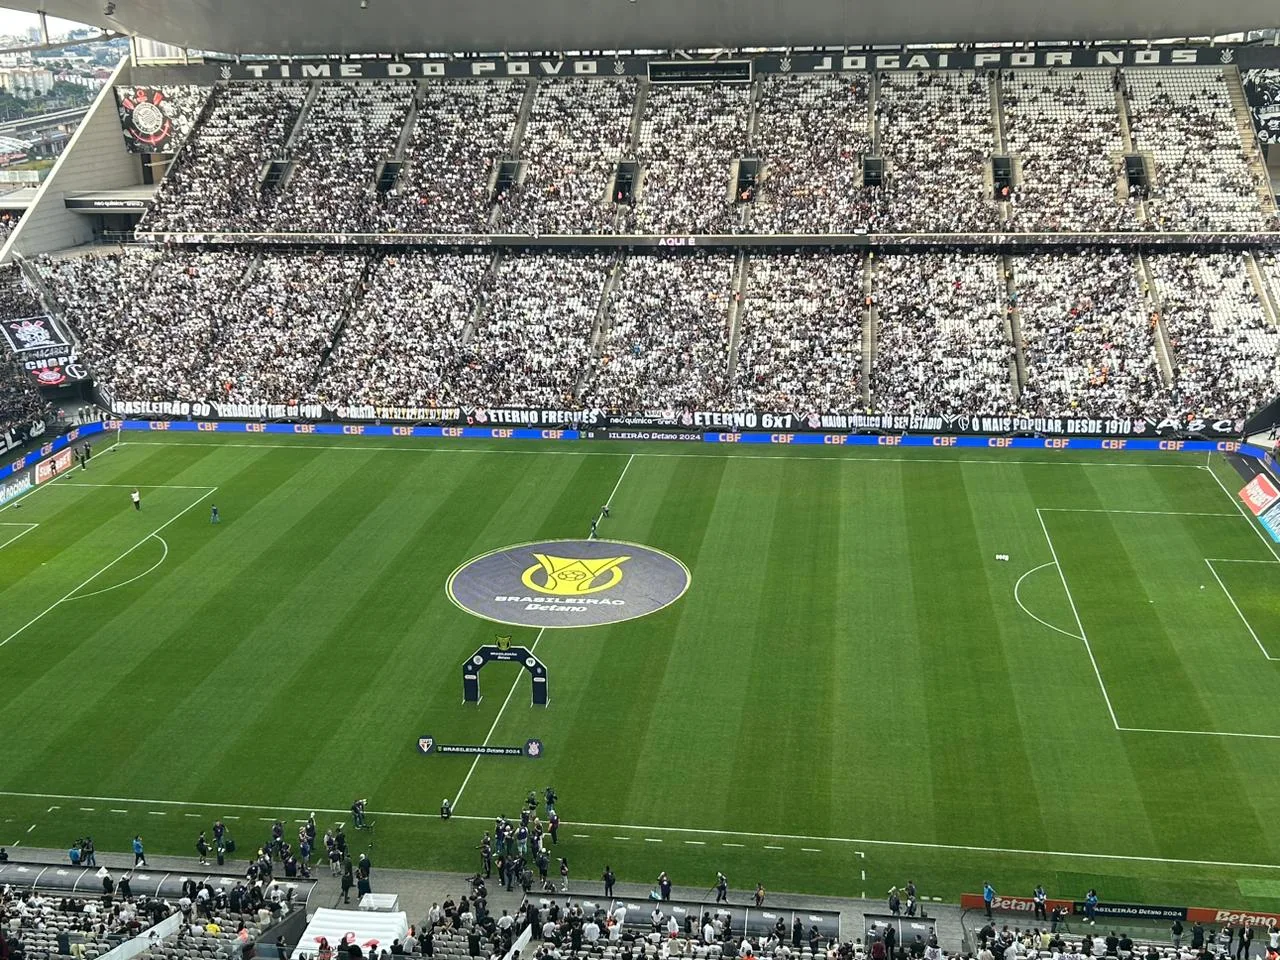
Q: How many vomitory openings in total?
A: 8